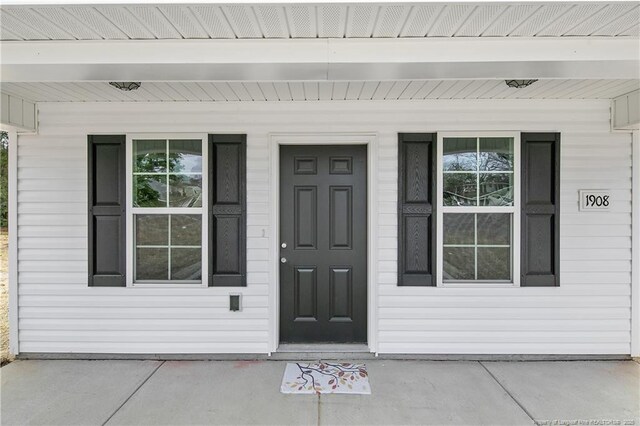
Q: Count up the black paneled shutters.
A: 4